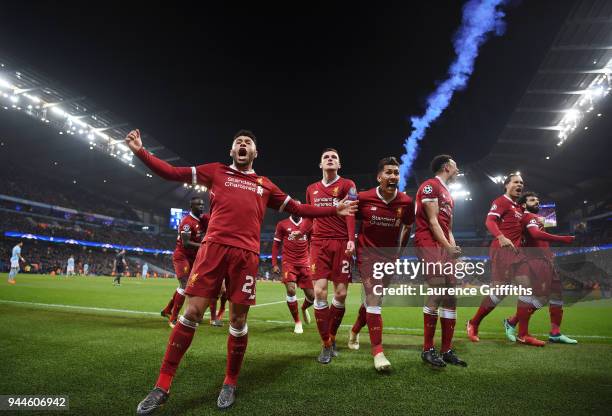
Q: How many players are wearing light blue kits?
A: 4